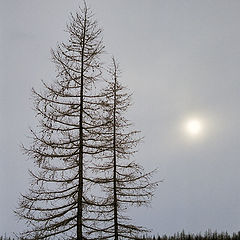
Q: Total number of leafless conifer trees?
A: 2